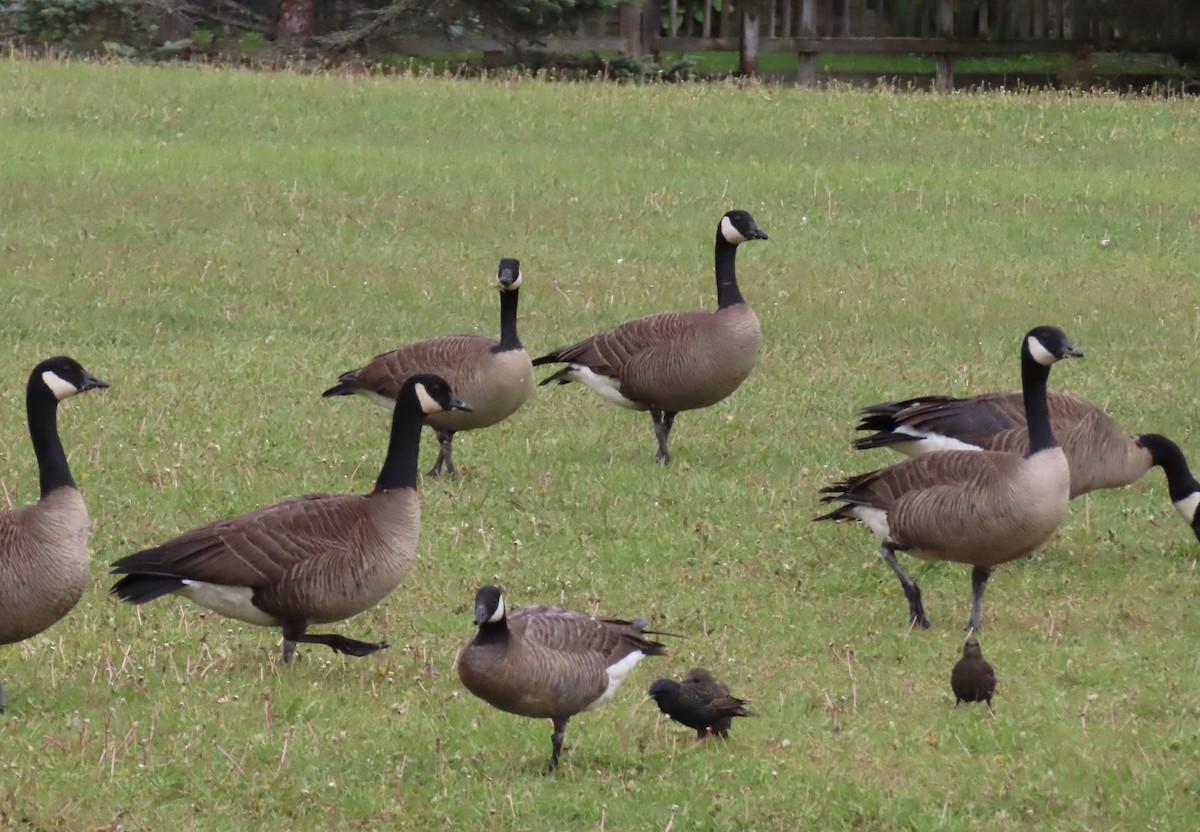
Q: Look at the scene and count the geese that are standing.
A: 7